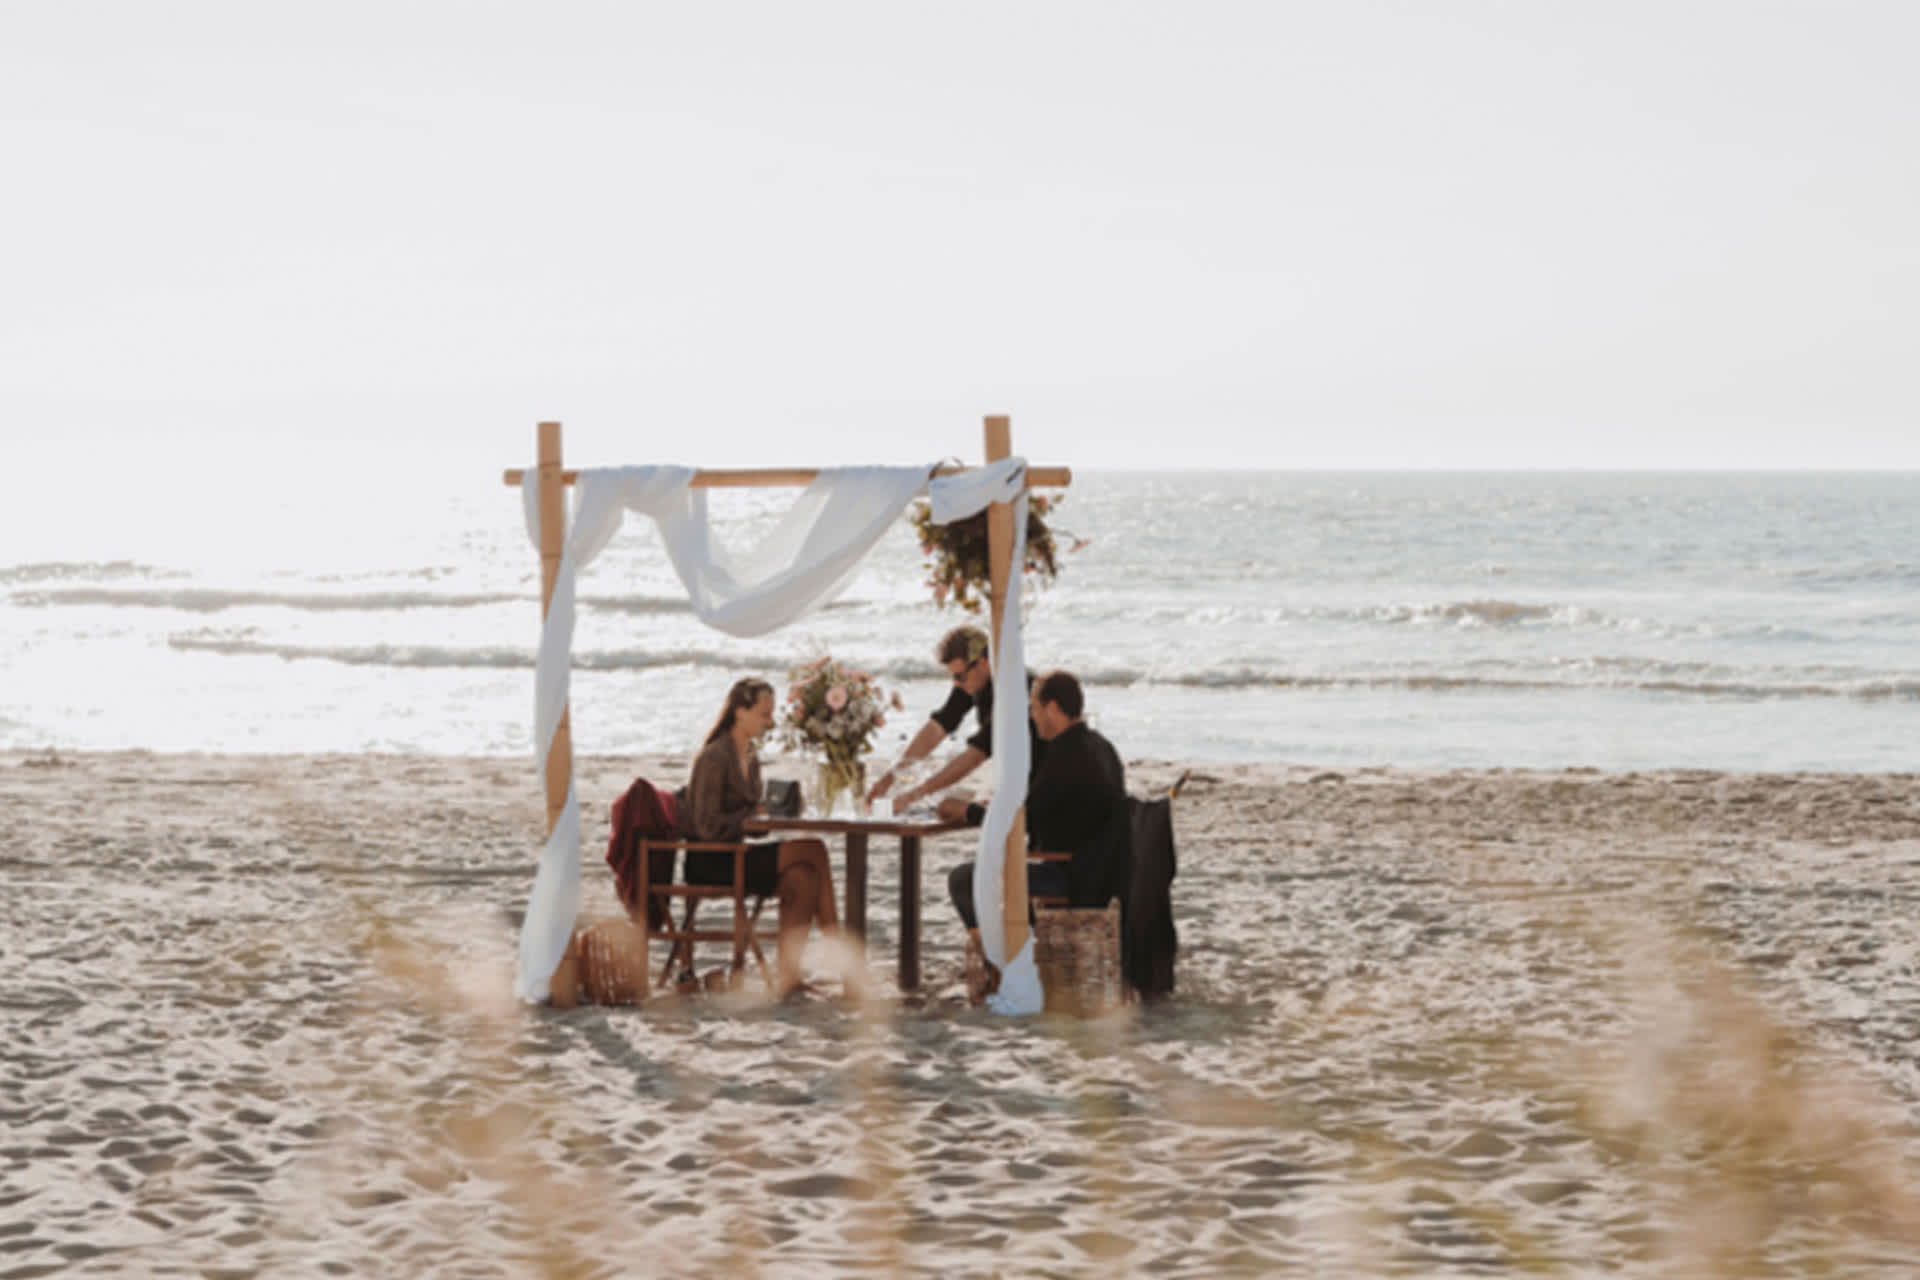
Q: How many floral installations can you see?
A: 2